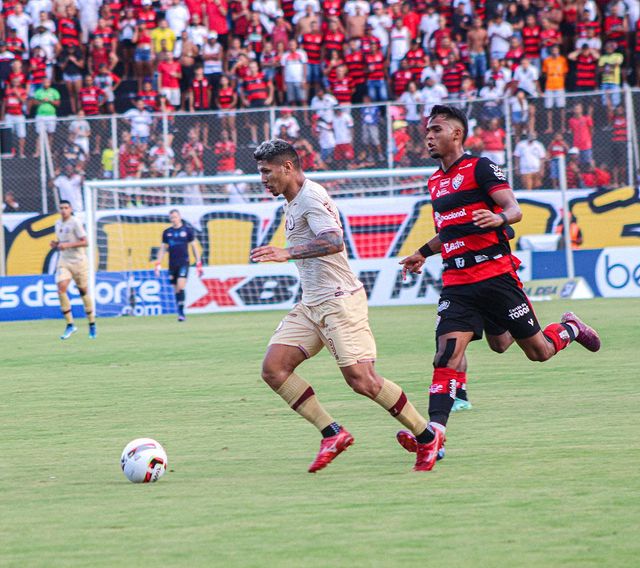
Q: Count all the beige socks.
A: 4